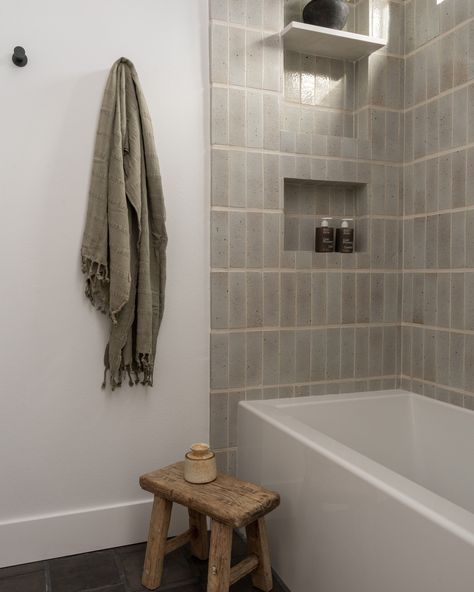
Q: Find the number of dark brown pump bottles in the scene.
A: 2